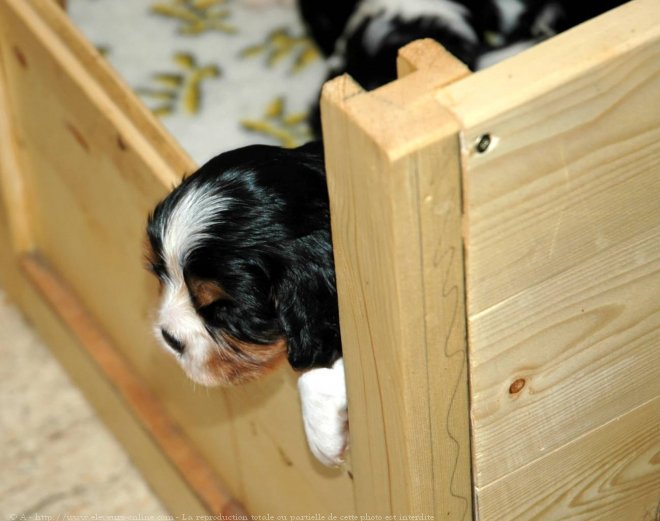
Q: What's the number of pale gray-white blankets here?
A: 1